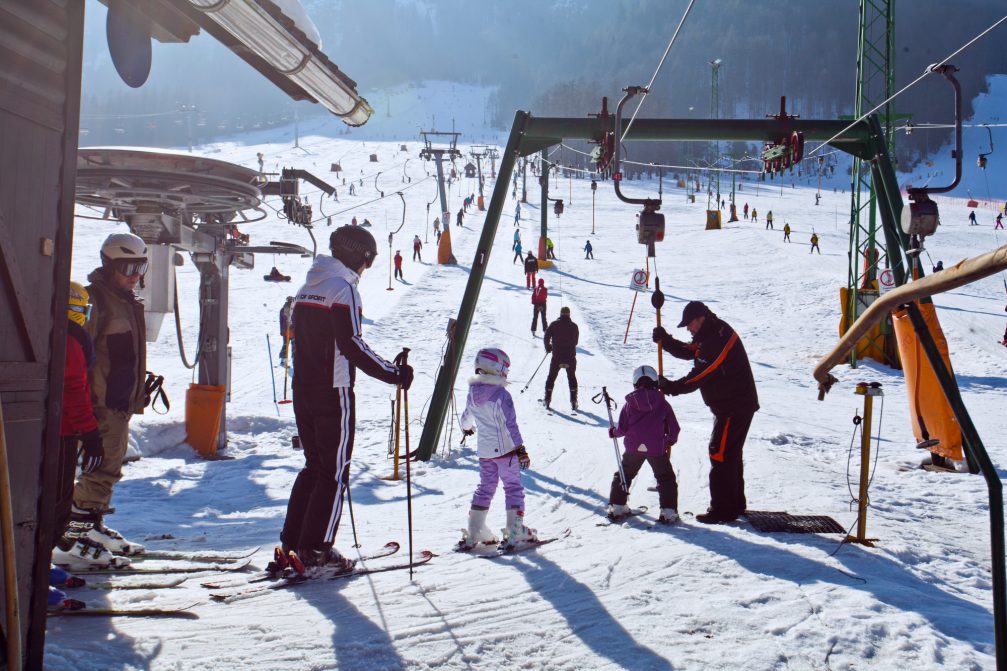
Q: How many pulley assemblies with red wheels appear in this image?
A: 2